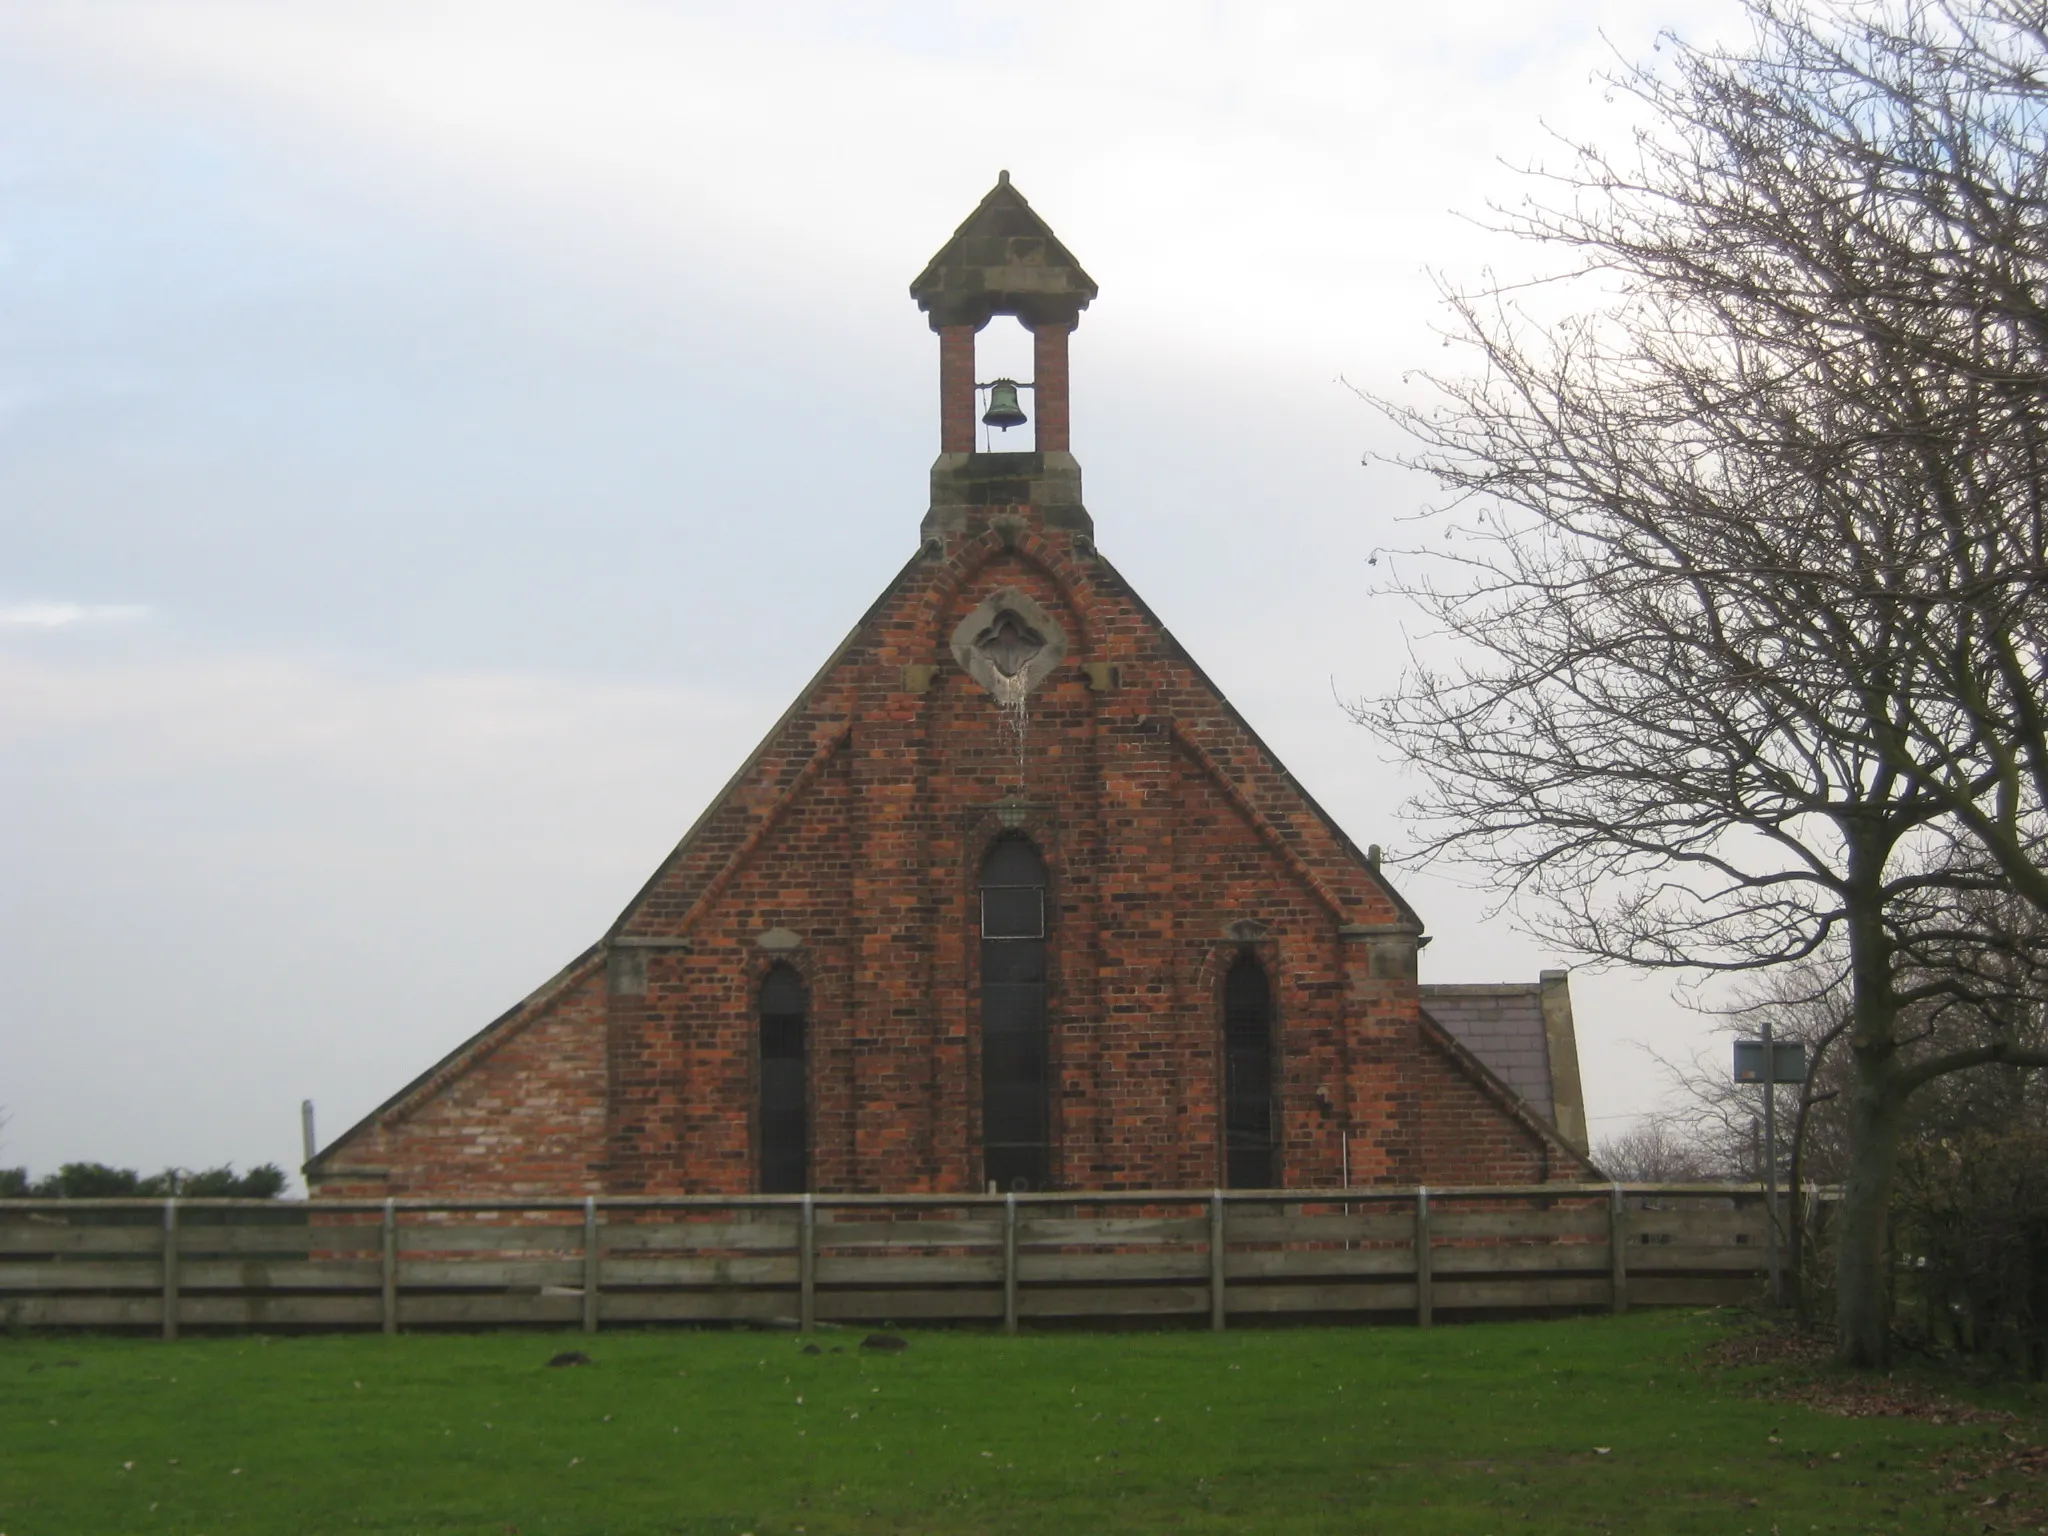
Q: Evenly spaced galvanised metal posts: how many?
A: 8